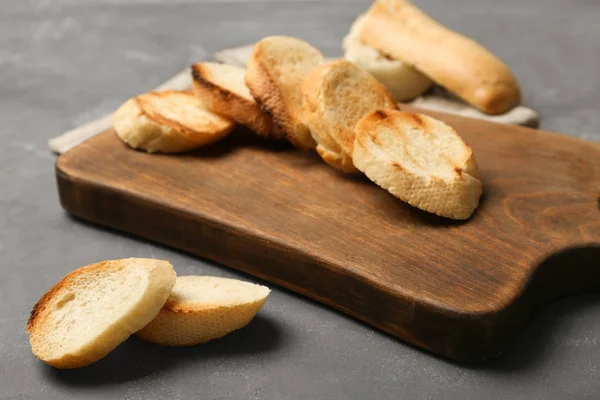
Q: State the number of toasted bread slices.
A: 7